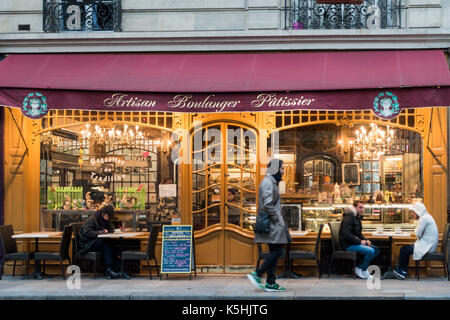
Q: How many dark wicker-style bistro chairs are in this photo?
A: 8